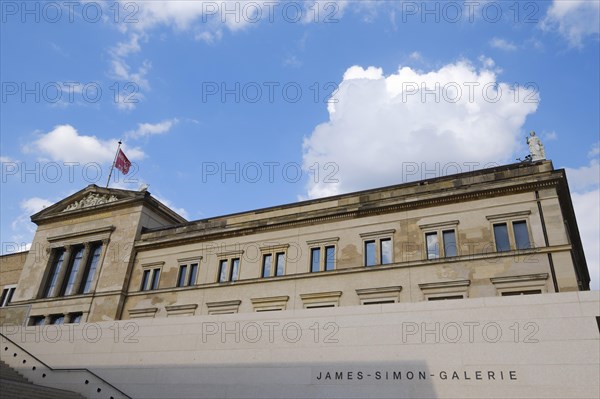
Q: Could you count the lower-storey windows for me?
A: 11